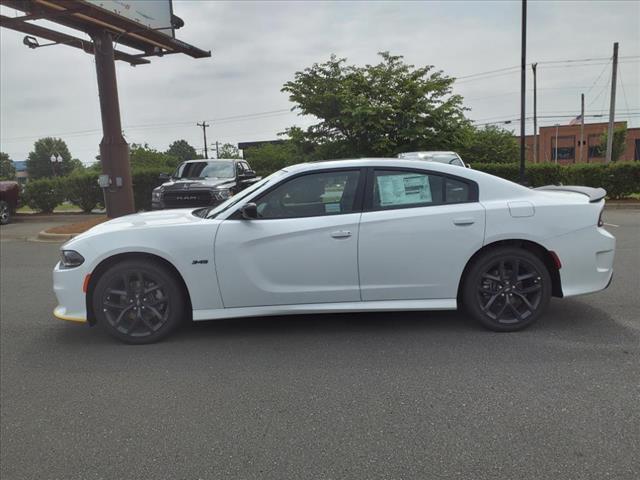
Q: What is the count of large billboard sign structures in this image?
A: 1